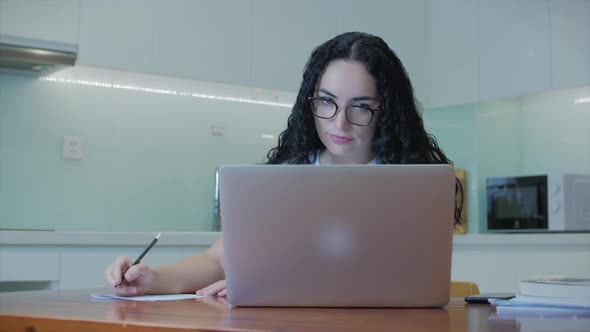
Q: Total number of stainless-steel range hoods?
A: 1